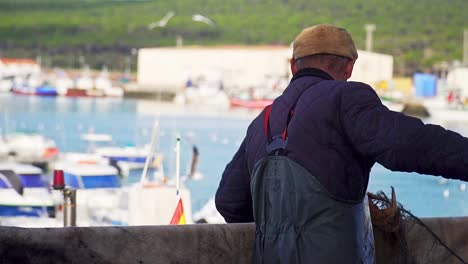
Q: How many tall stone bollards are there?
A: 0